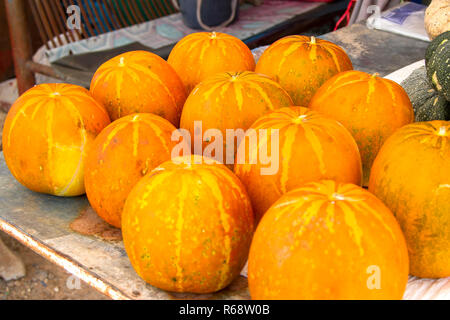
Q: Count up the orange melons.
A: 11